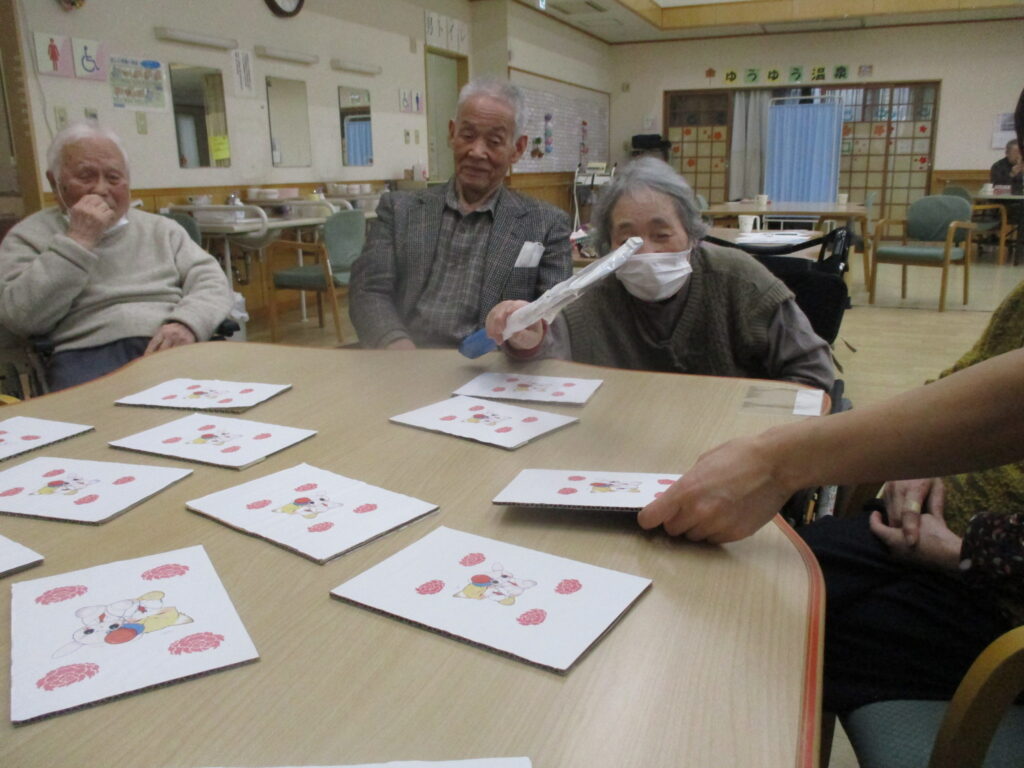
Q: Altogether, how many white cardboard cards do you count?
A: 12